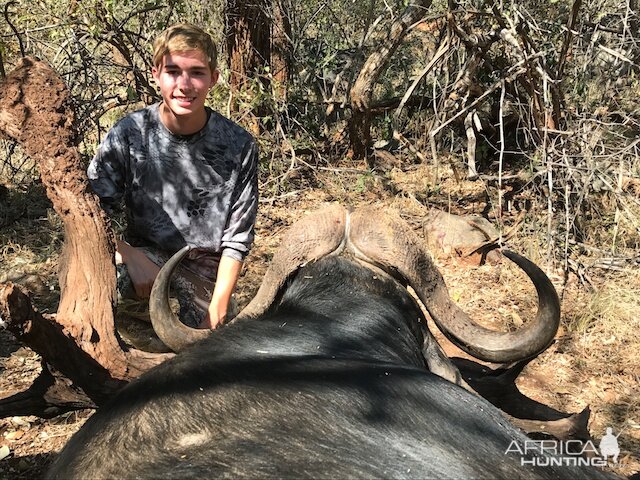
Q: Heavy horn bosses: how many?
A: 2